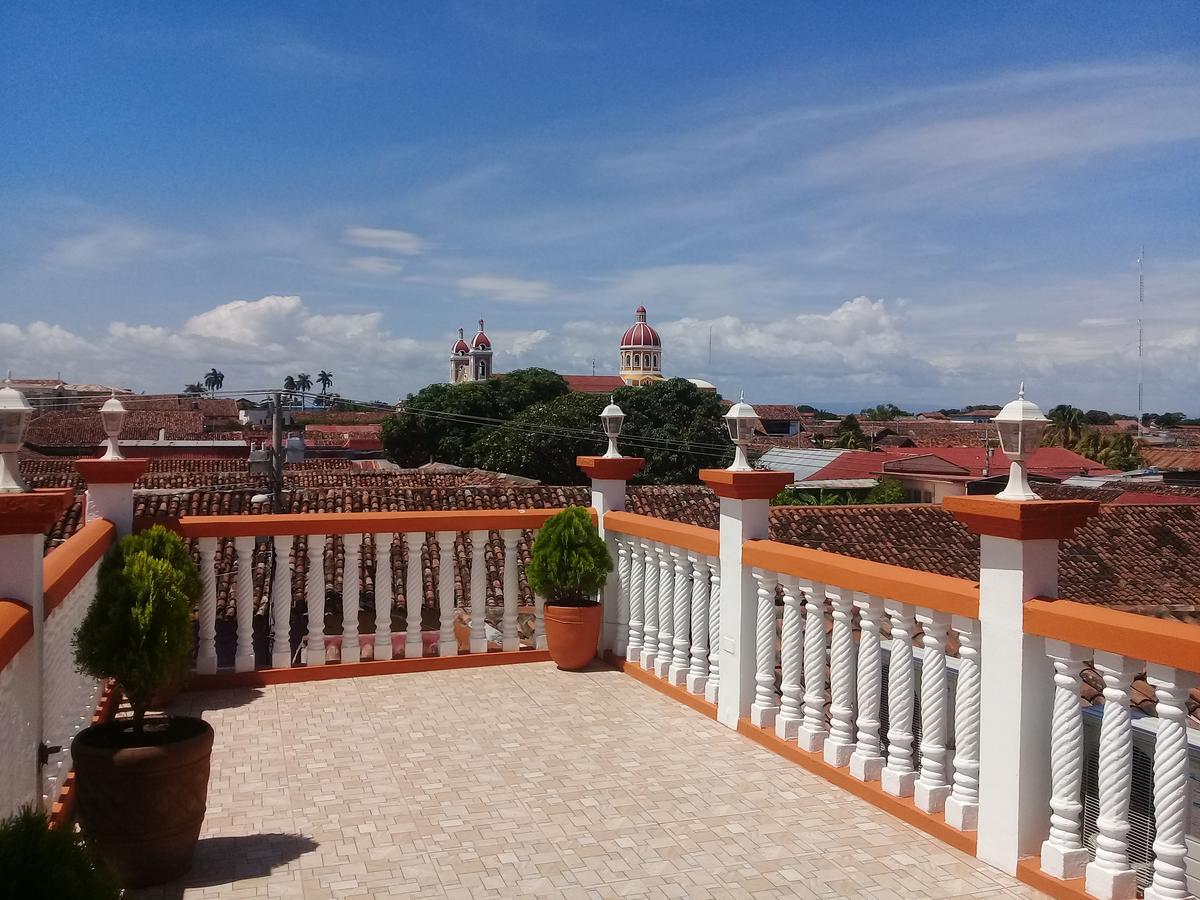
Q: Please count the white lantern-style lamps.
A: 5